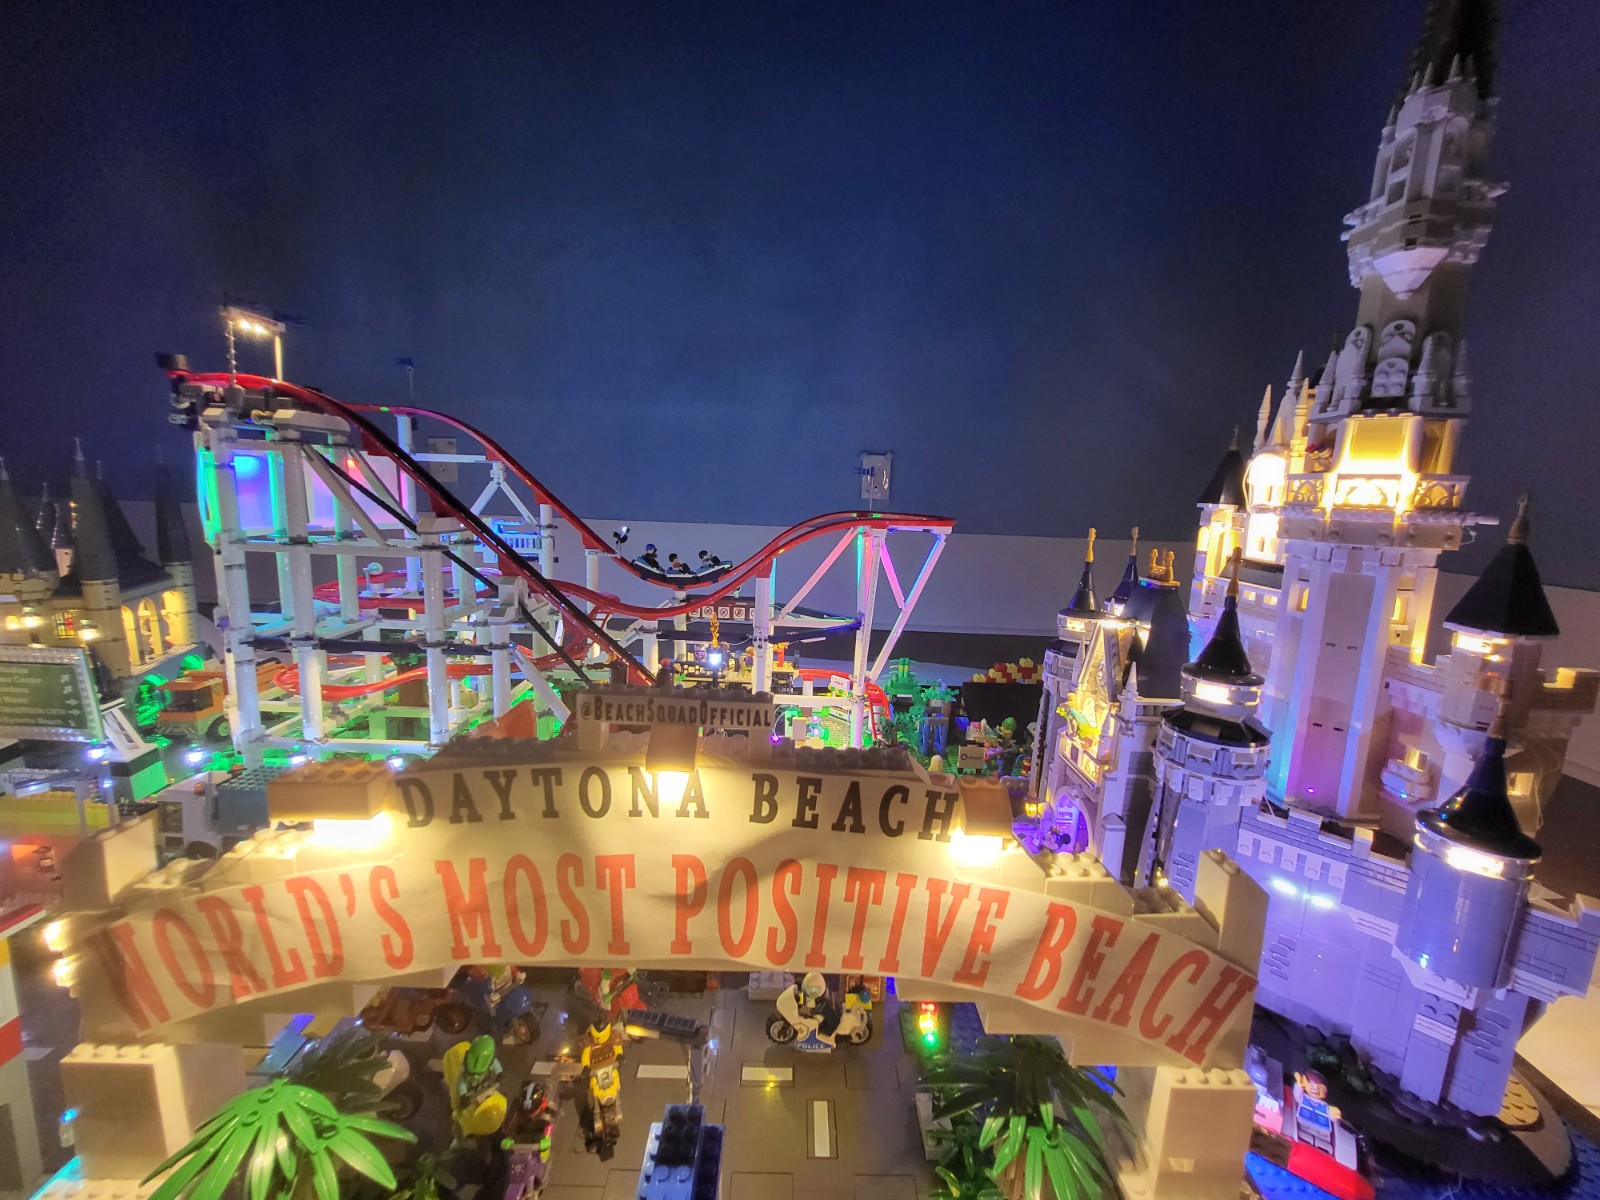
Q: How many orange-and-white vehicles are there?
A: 1